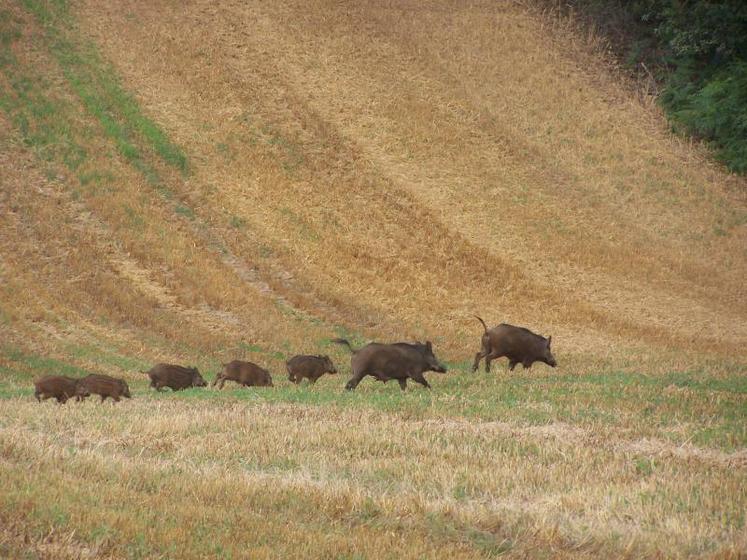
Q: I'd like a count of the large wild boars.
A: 2